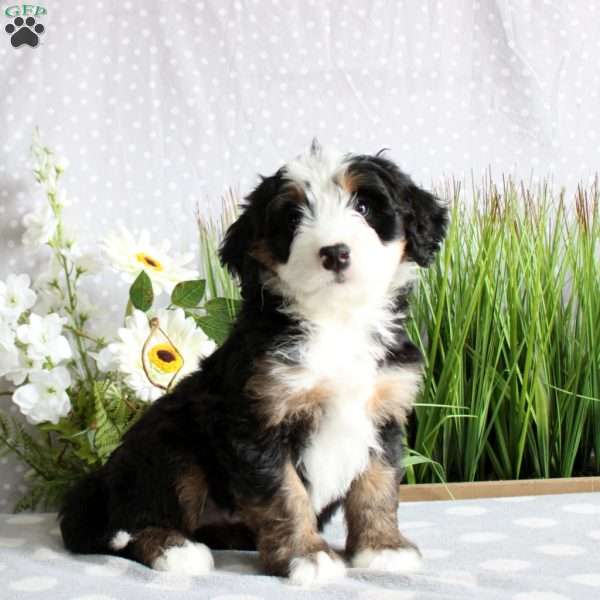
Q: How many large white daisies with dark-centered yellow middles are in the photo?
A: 2